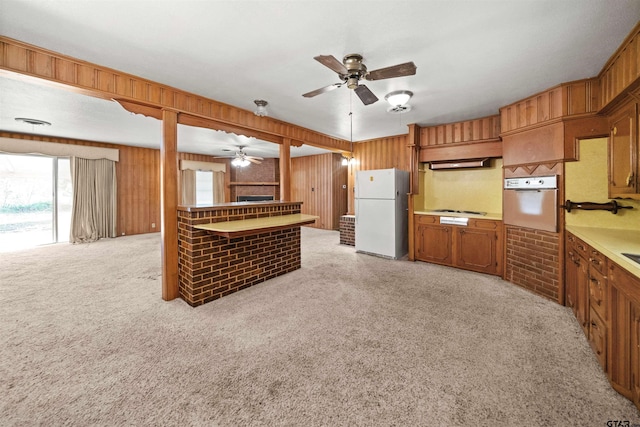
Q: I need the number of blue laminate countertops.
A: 0